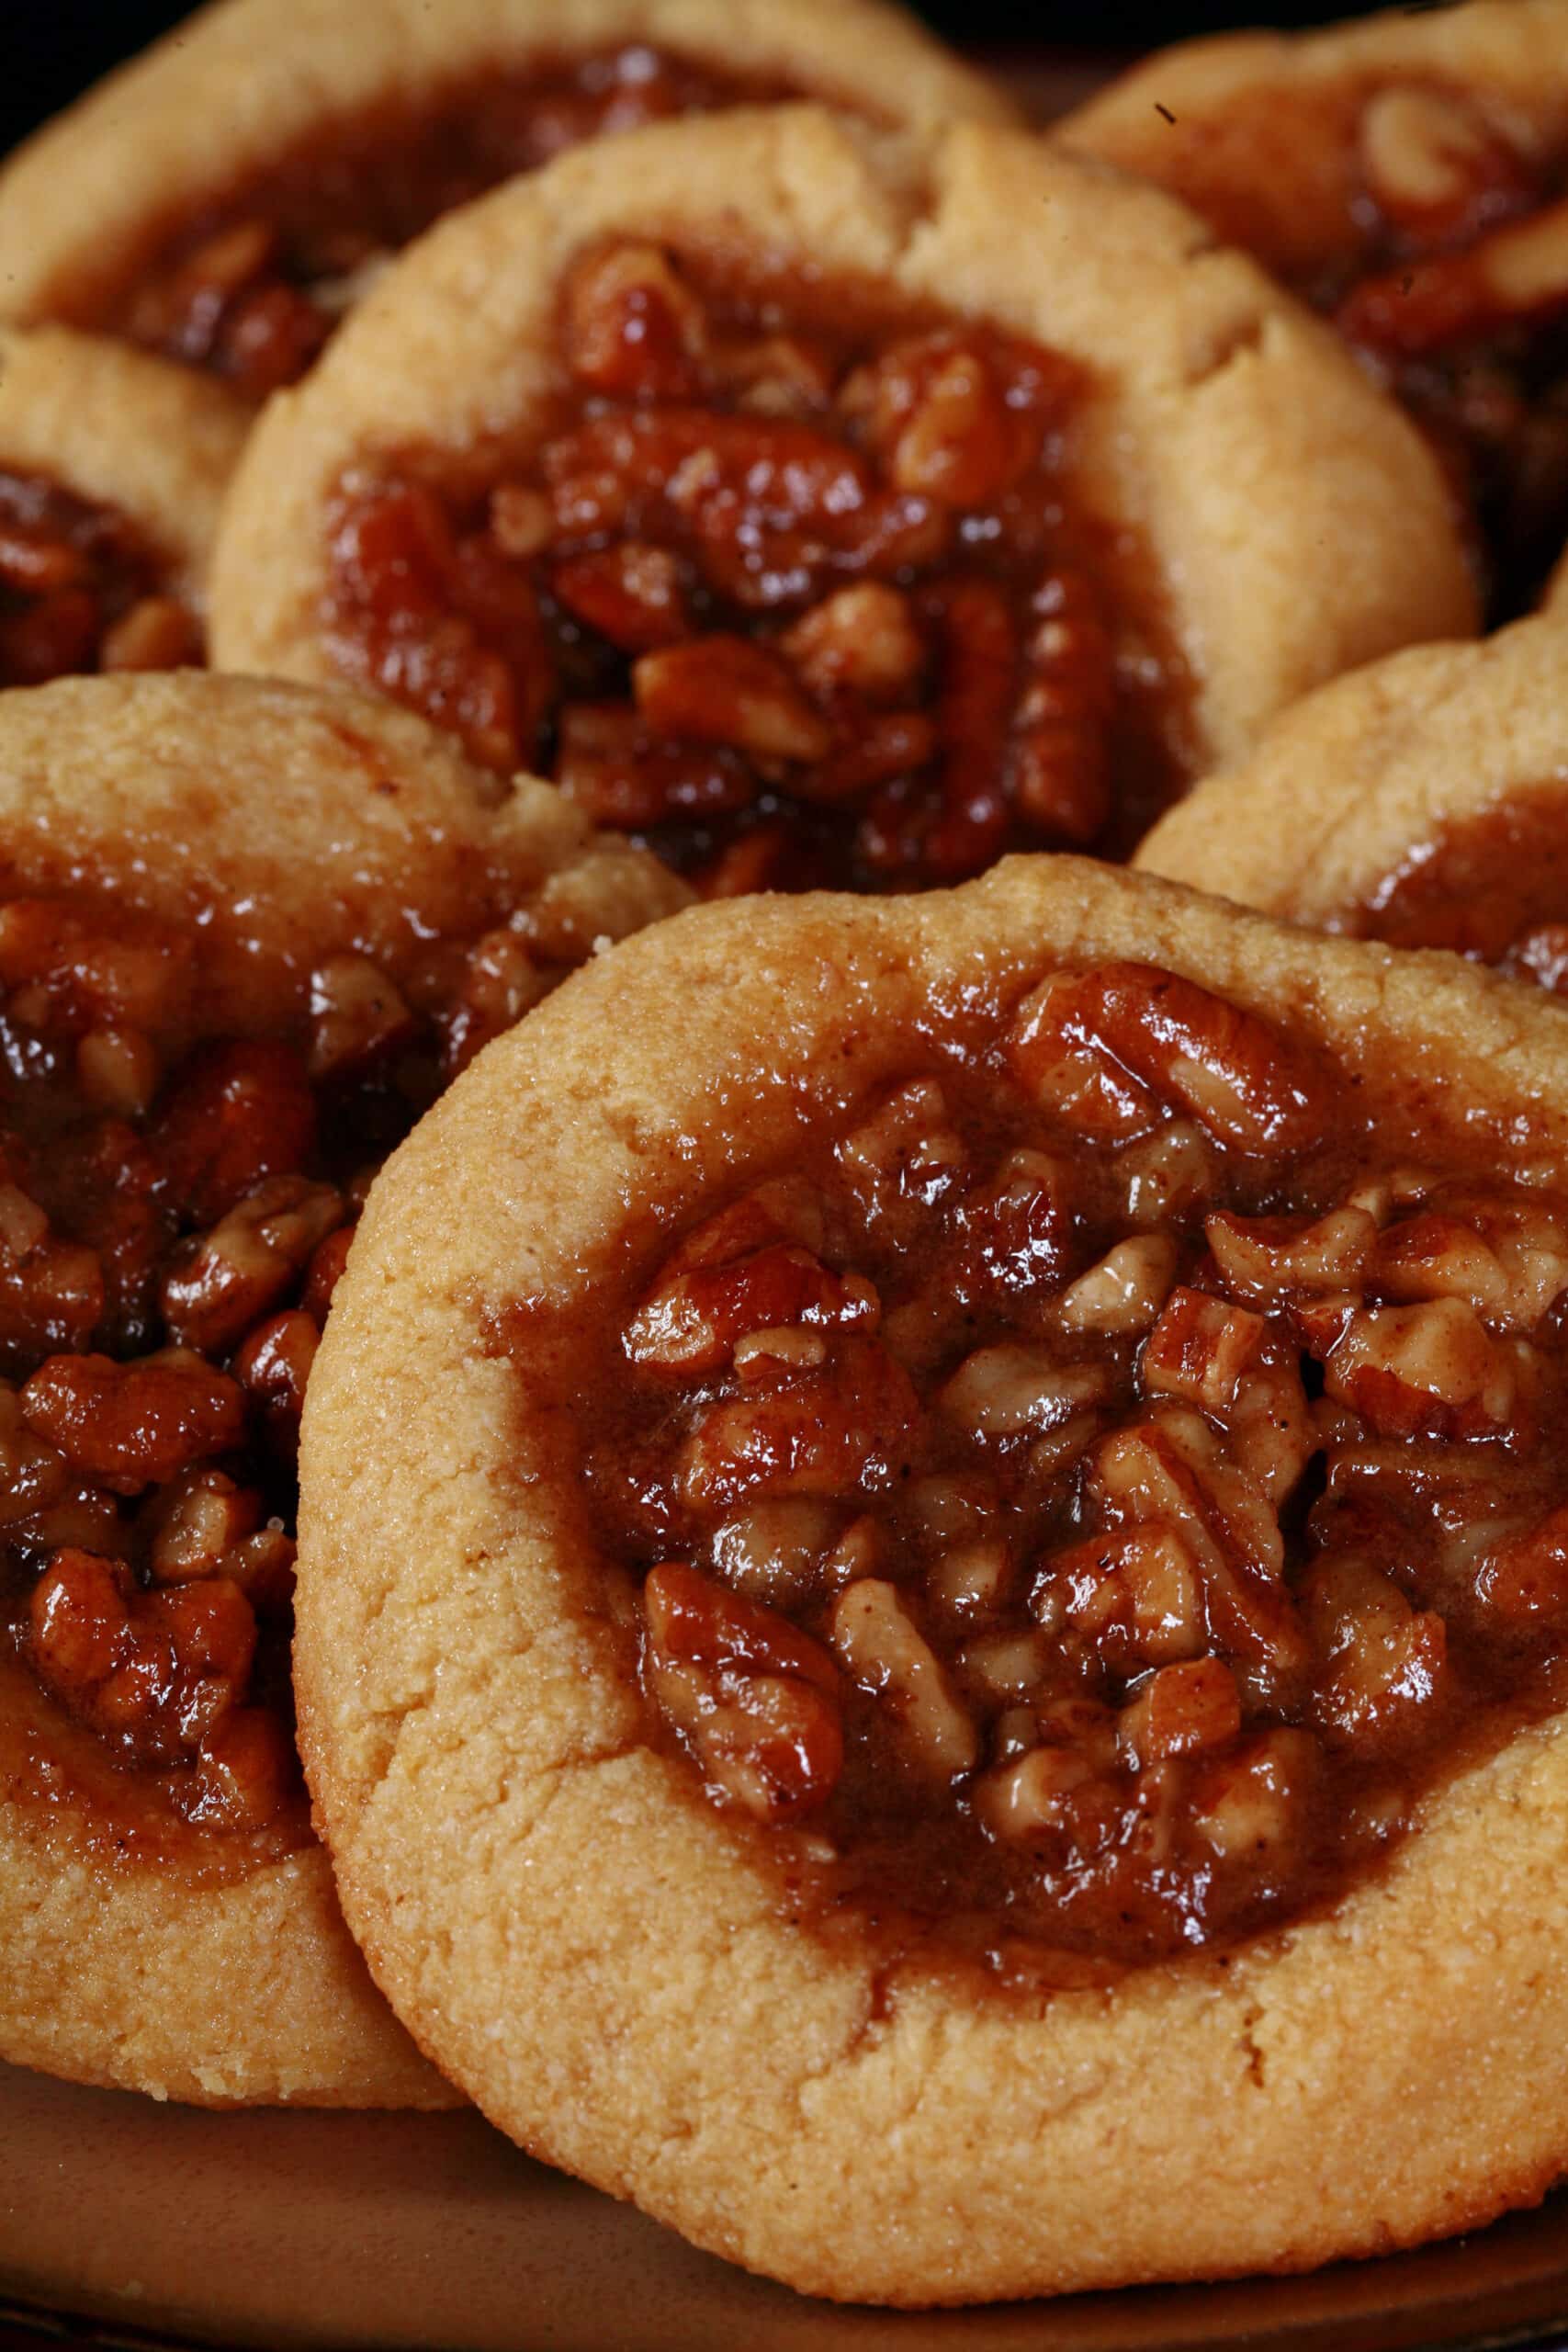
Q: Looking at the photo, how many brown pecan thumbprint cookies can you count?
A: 7